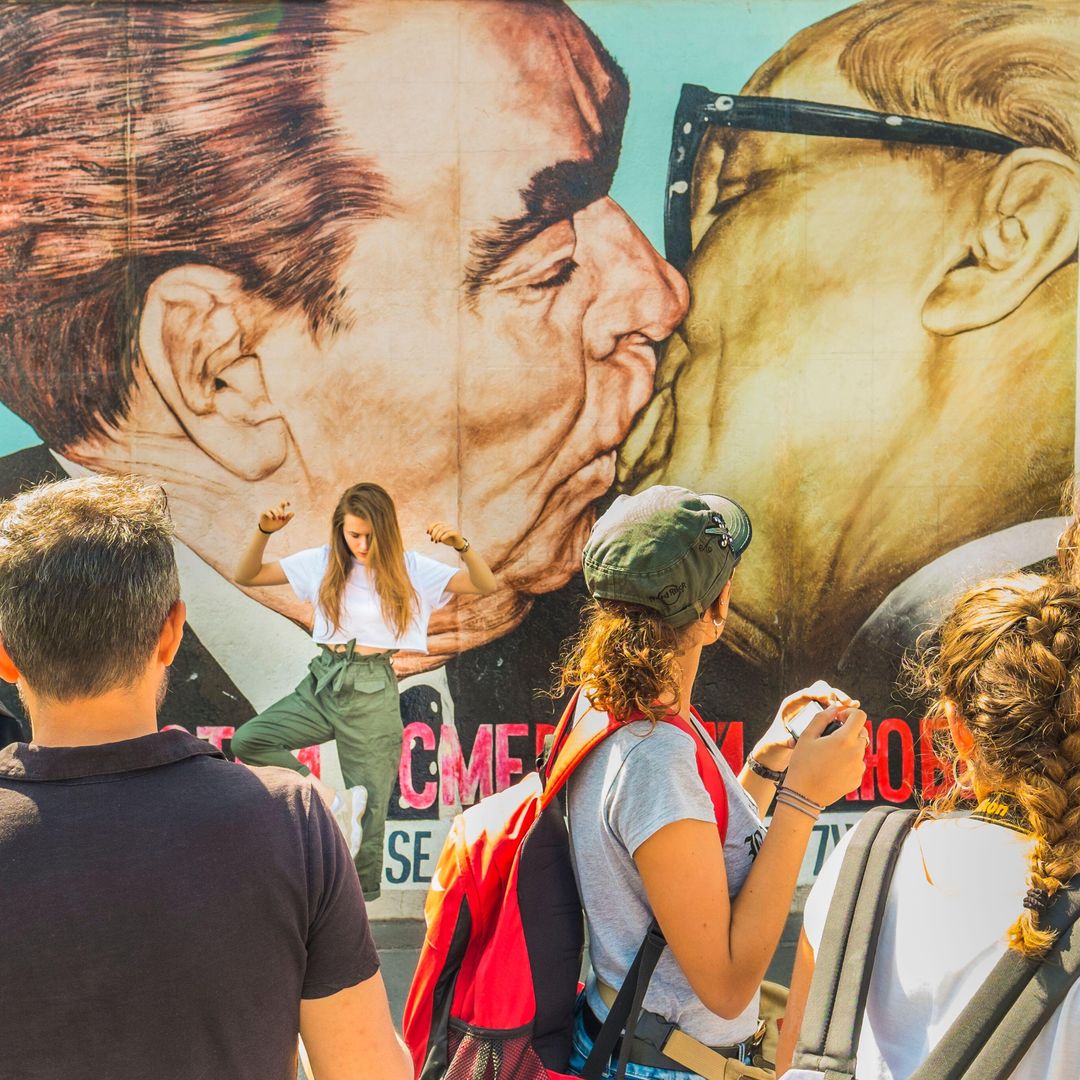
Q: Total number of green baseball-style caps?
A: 1